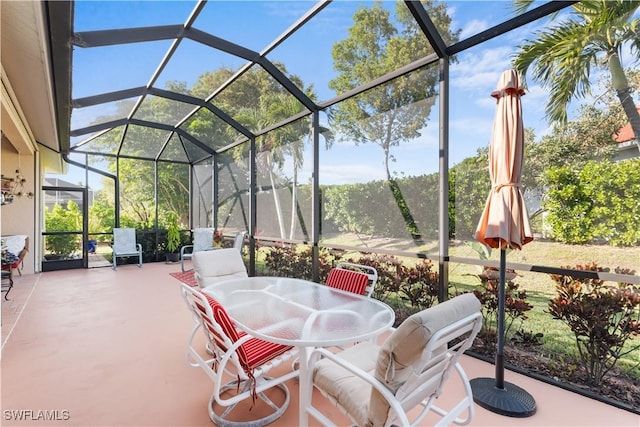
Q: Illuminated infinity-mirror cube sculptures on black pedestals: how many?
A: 0